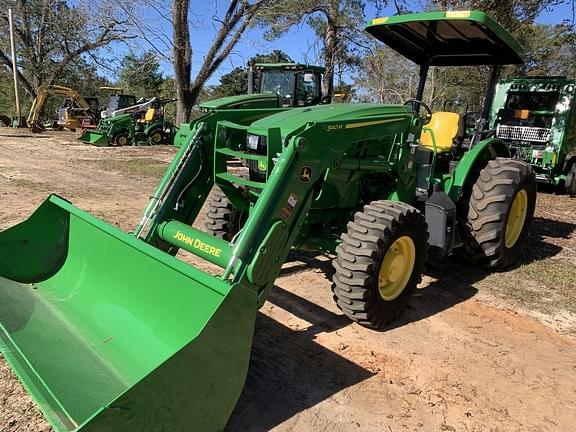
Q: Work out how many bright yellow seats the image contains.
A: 2